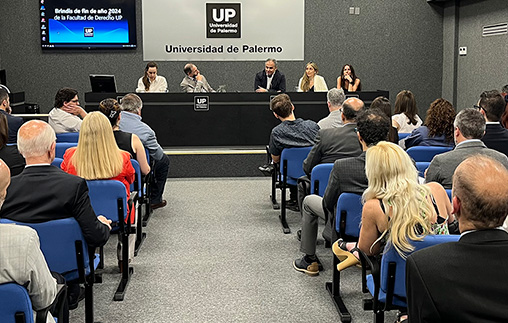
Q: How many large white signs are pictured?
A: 1